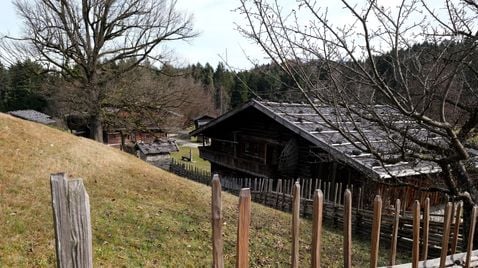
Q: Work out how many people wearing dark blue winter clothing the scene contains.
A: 0